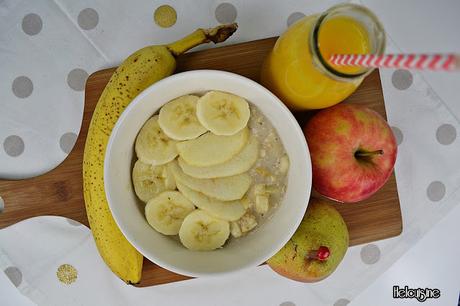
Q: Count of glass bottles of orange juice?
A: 1